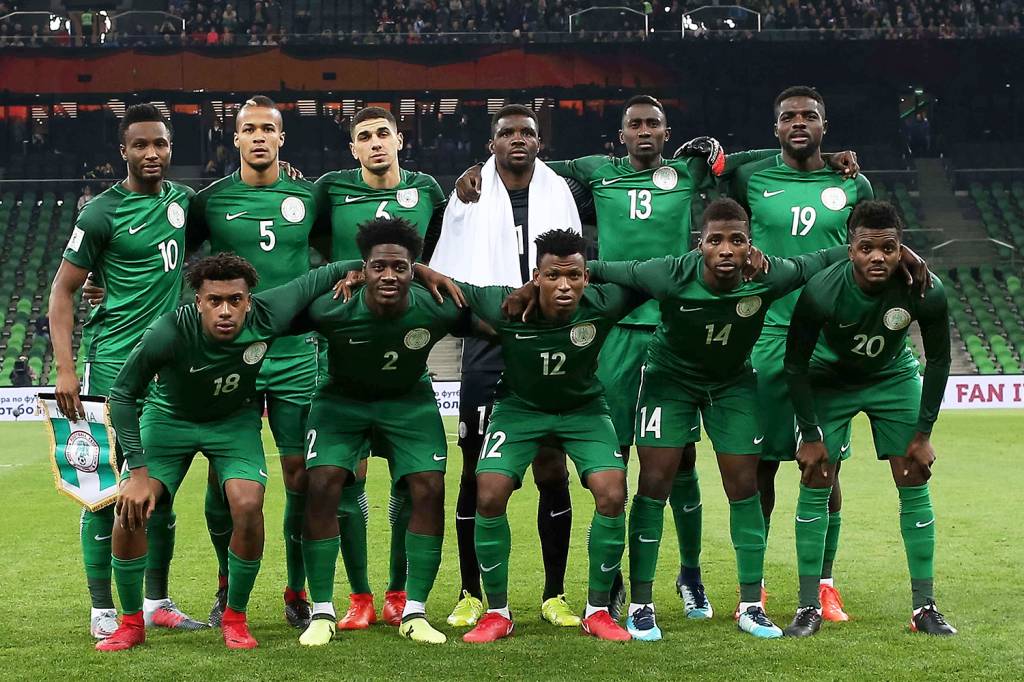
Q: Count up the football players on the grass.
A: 11